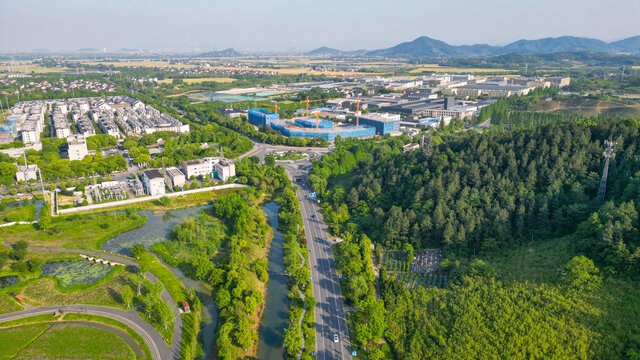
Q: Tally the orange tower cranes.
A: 4